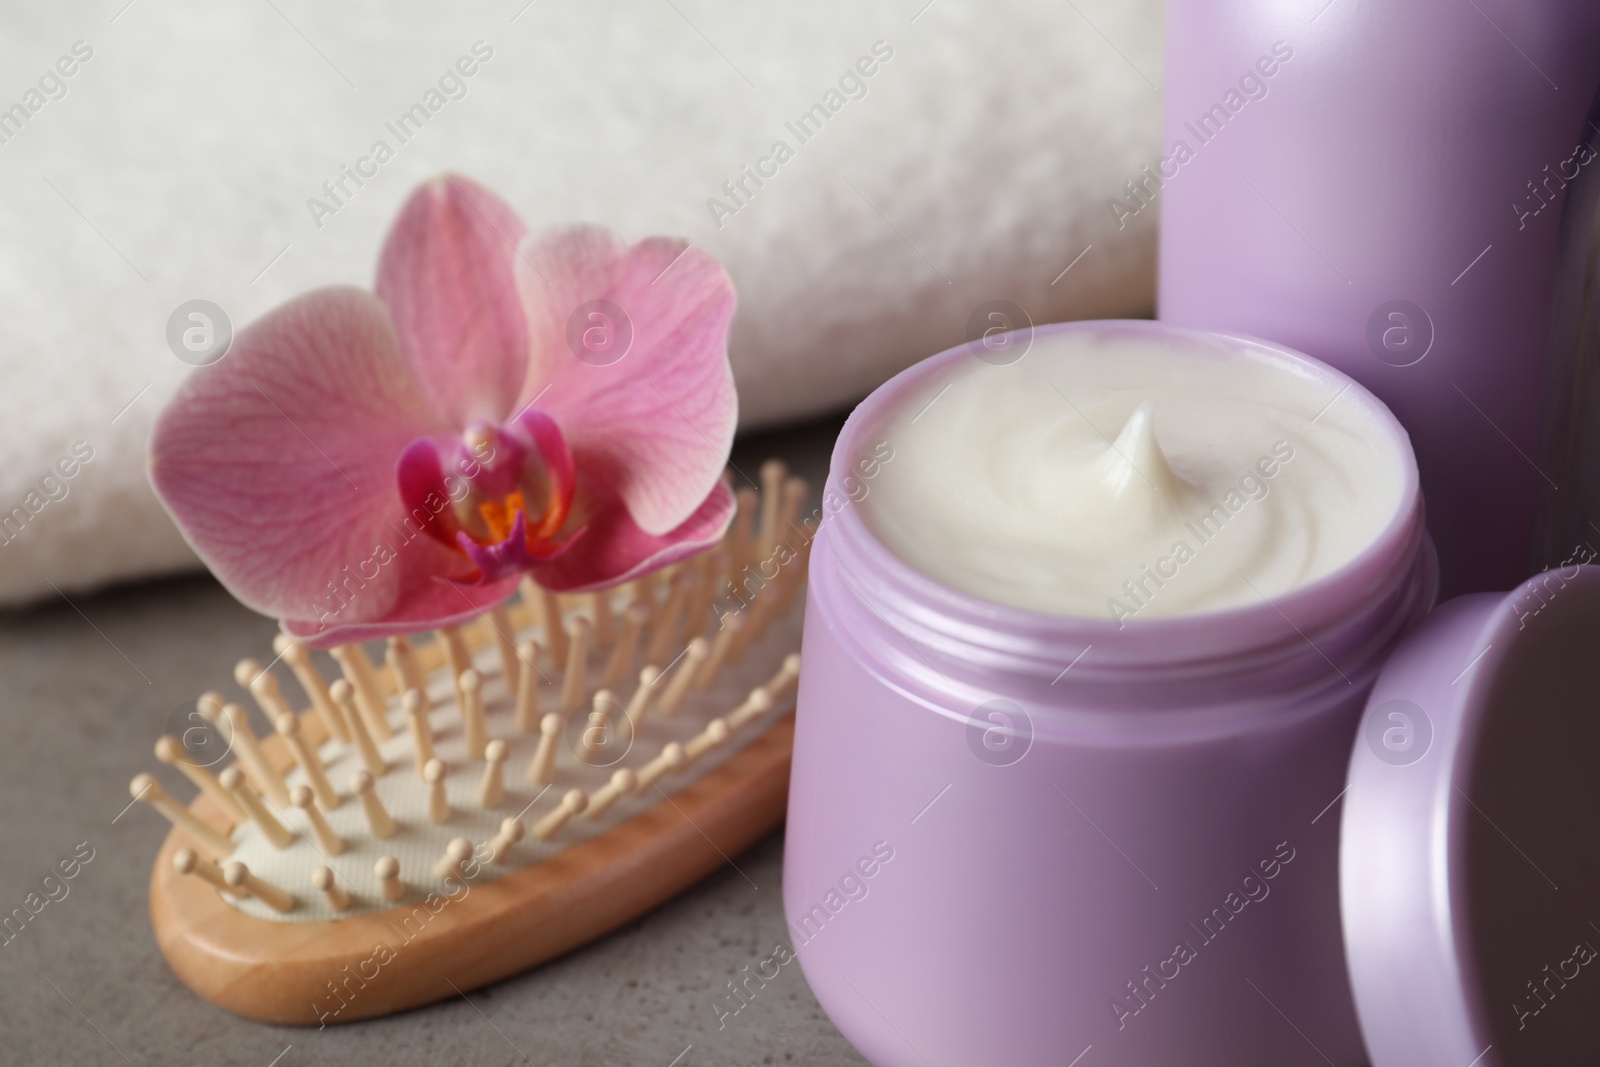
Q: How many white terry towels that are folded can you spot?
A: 1